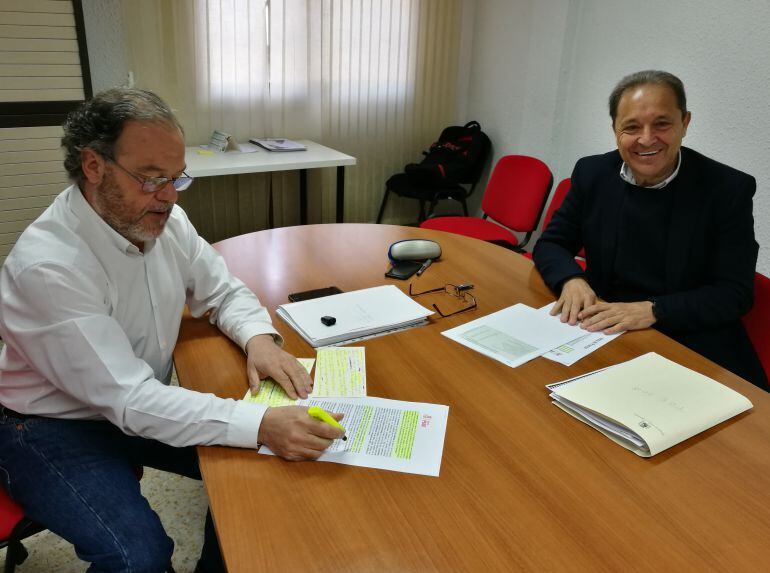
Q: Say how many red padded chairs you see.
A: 4